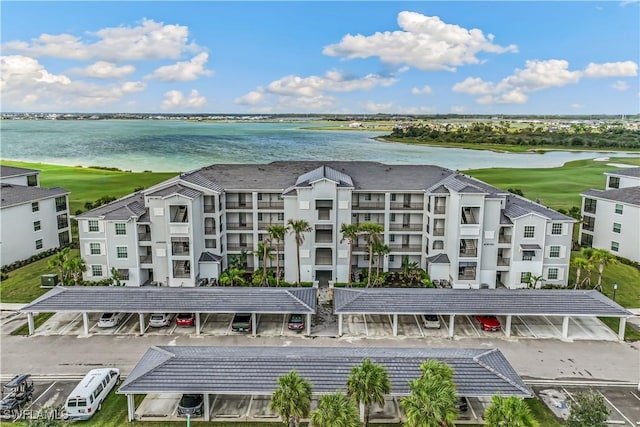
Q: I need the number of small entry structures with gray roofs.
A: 2